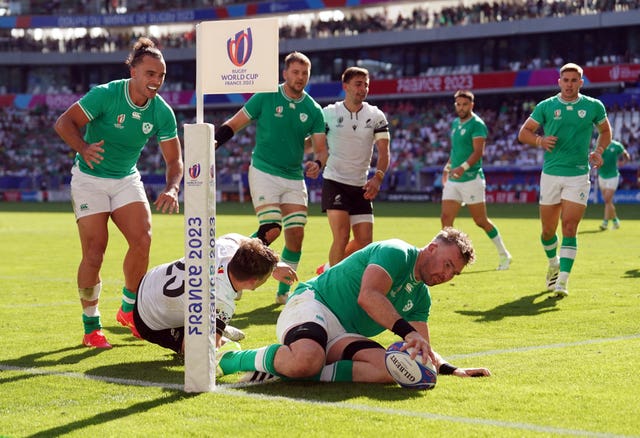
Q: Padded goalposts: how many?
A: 1